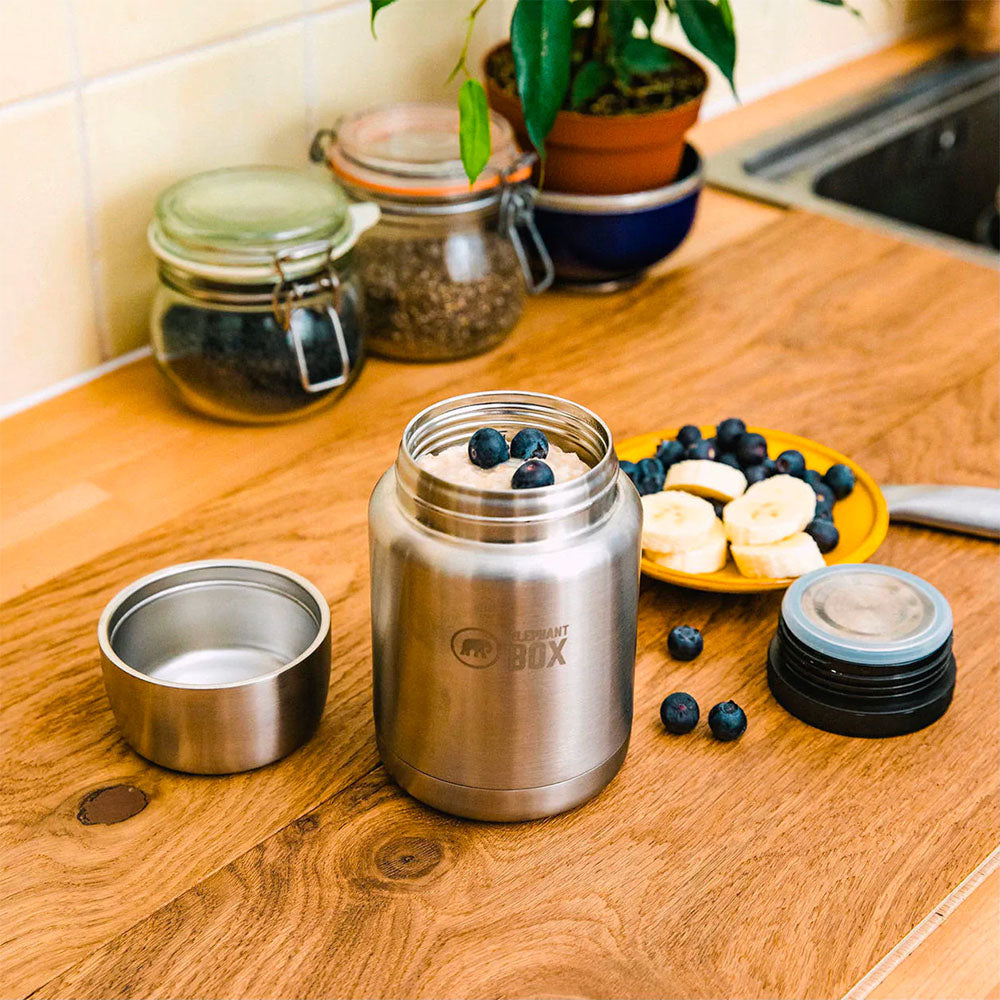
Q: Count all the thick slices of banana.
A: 5